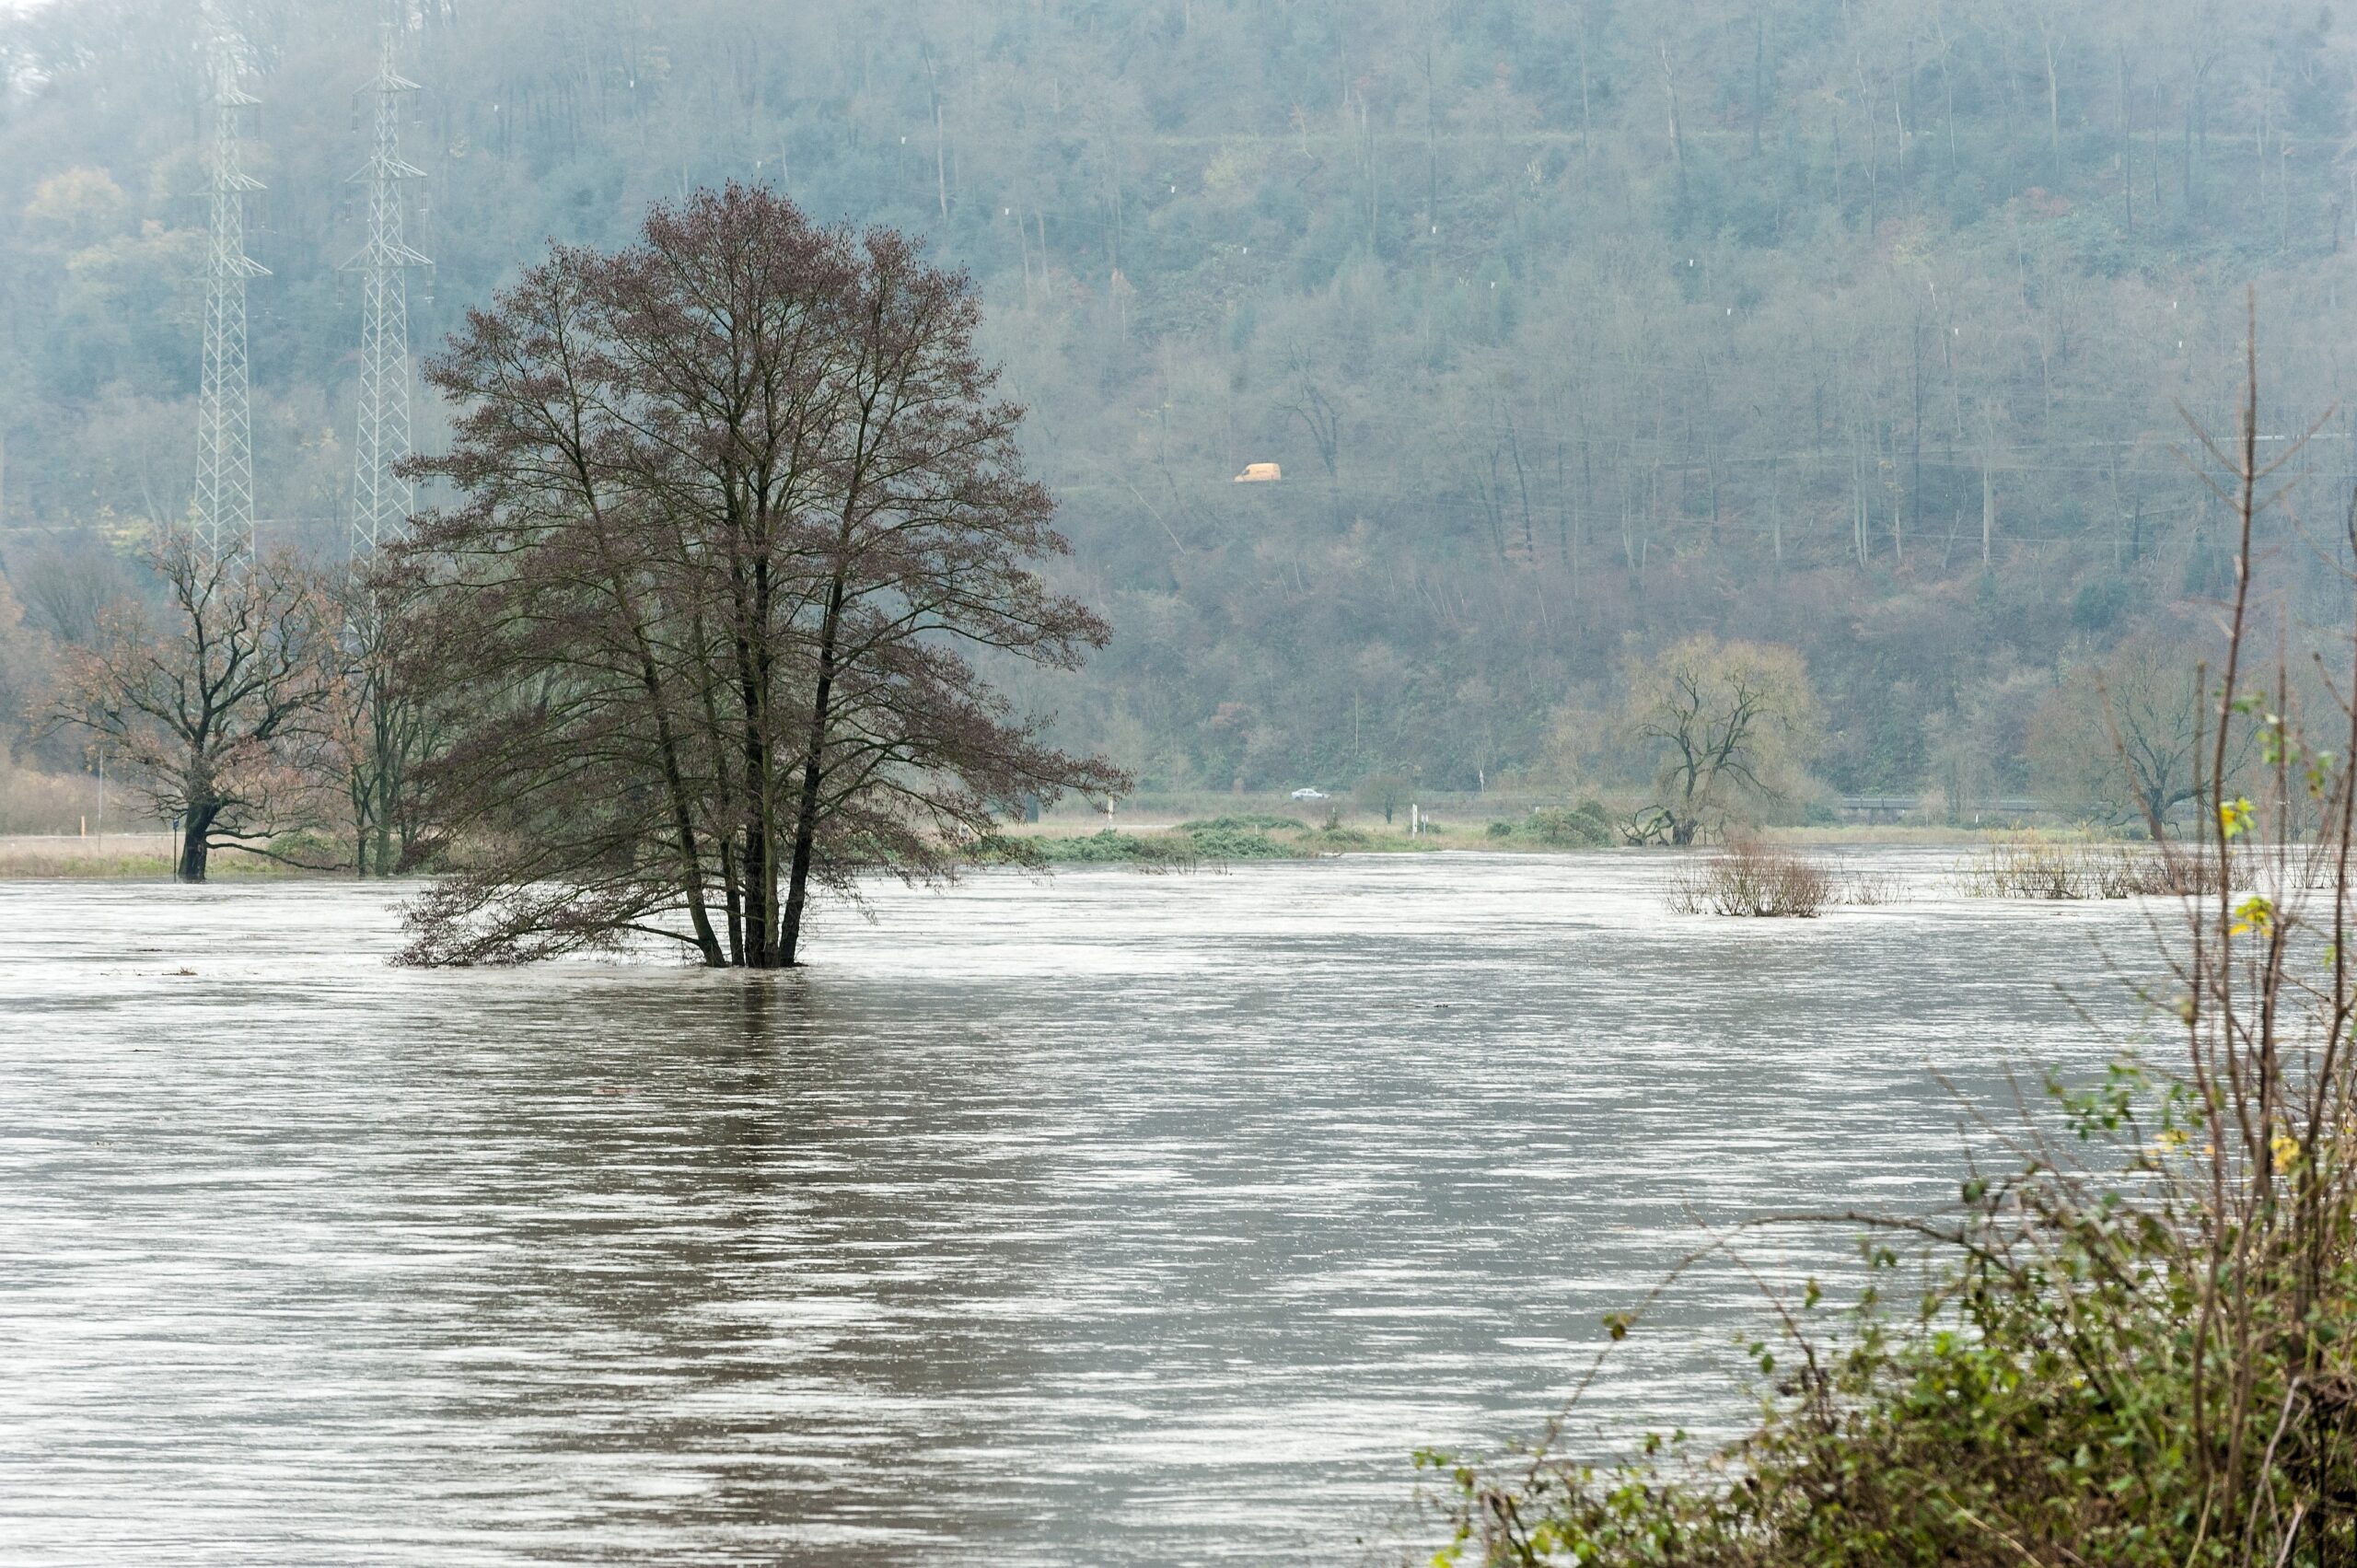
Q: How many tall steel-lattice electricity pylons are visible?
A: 2